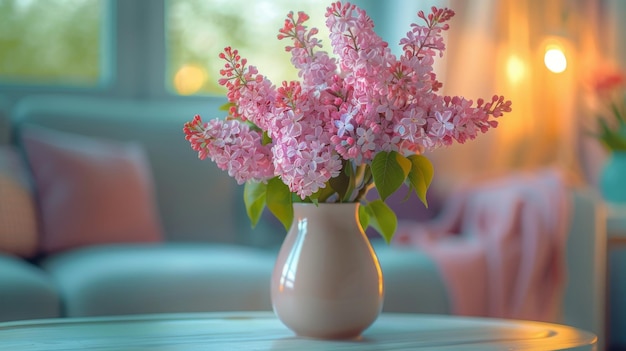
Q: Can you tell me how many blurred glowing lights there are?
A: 3